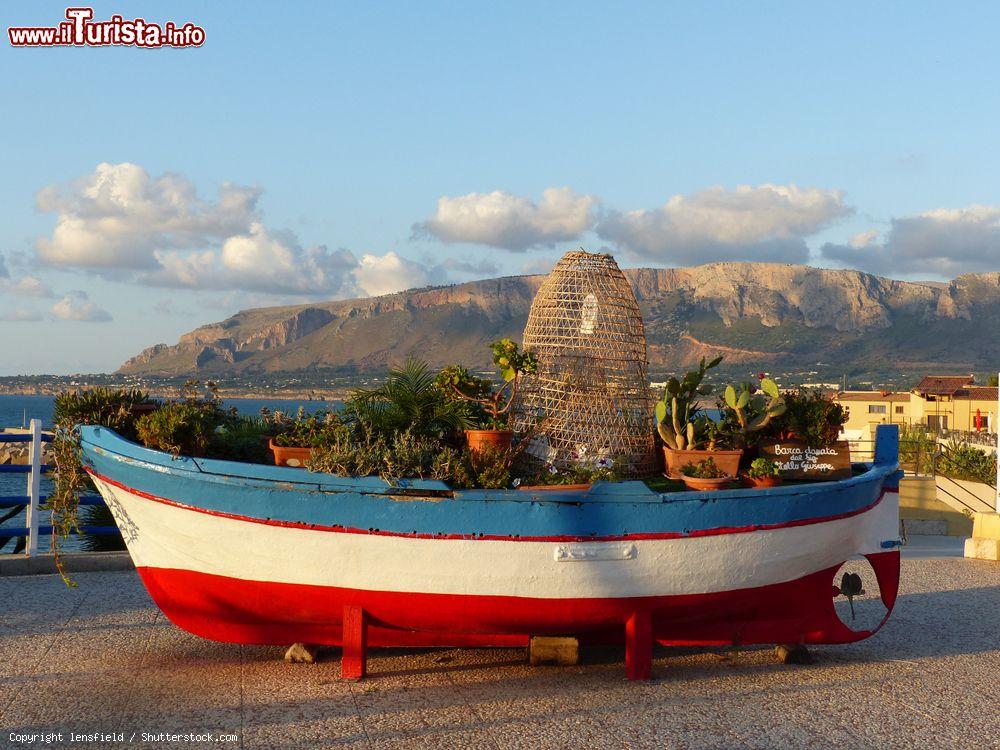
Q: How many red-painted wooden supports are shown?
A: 2